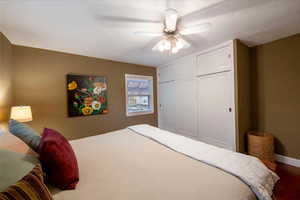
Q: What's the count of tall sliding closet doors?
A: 2